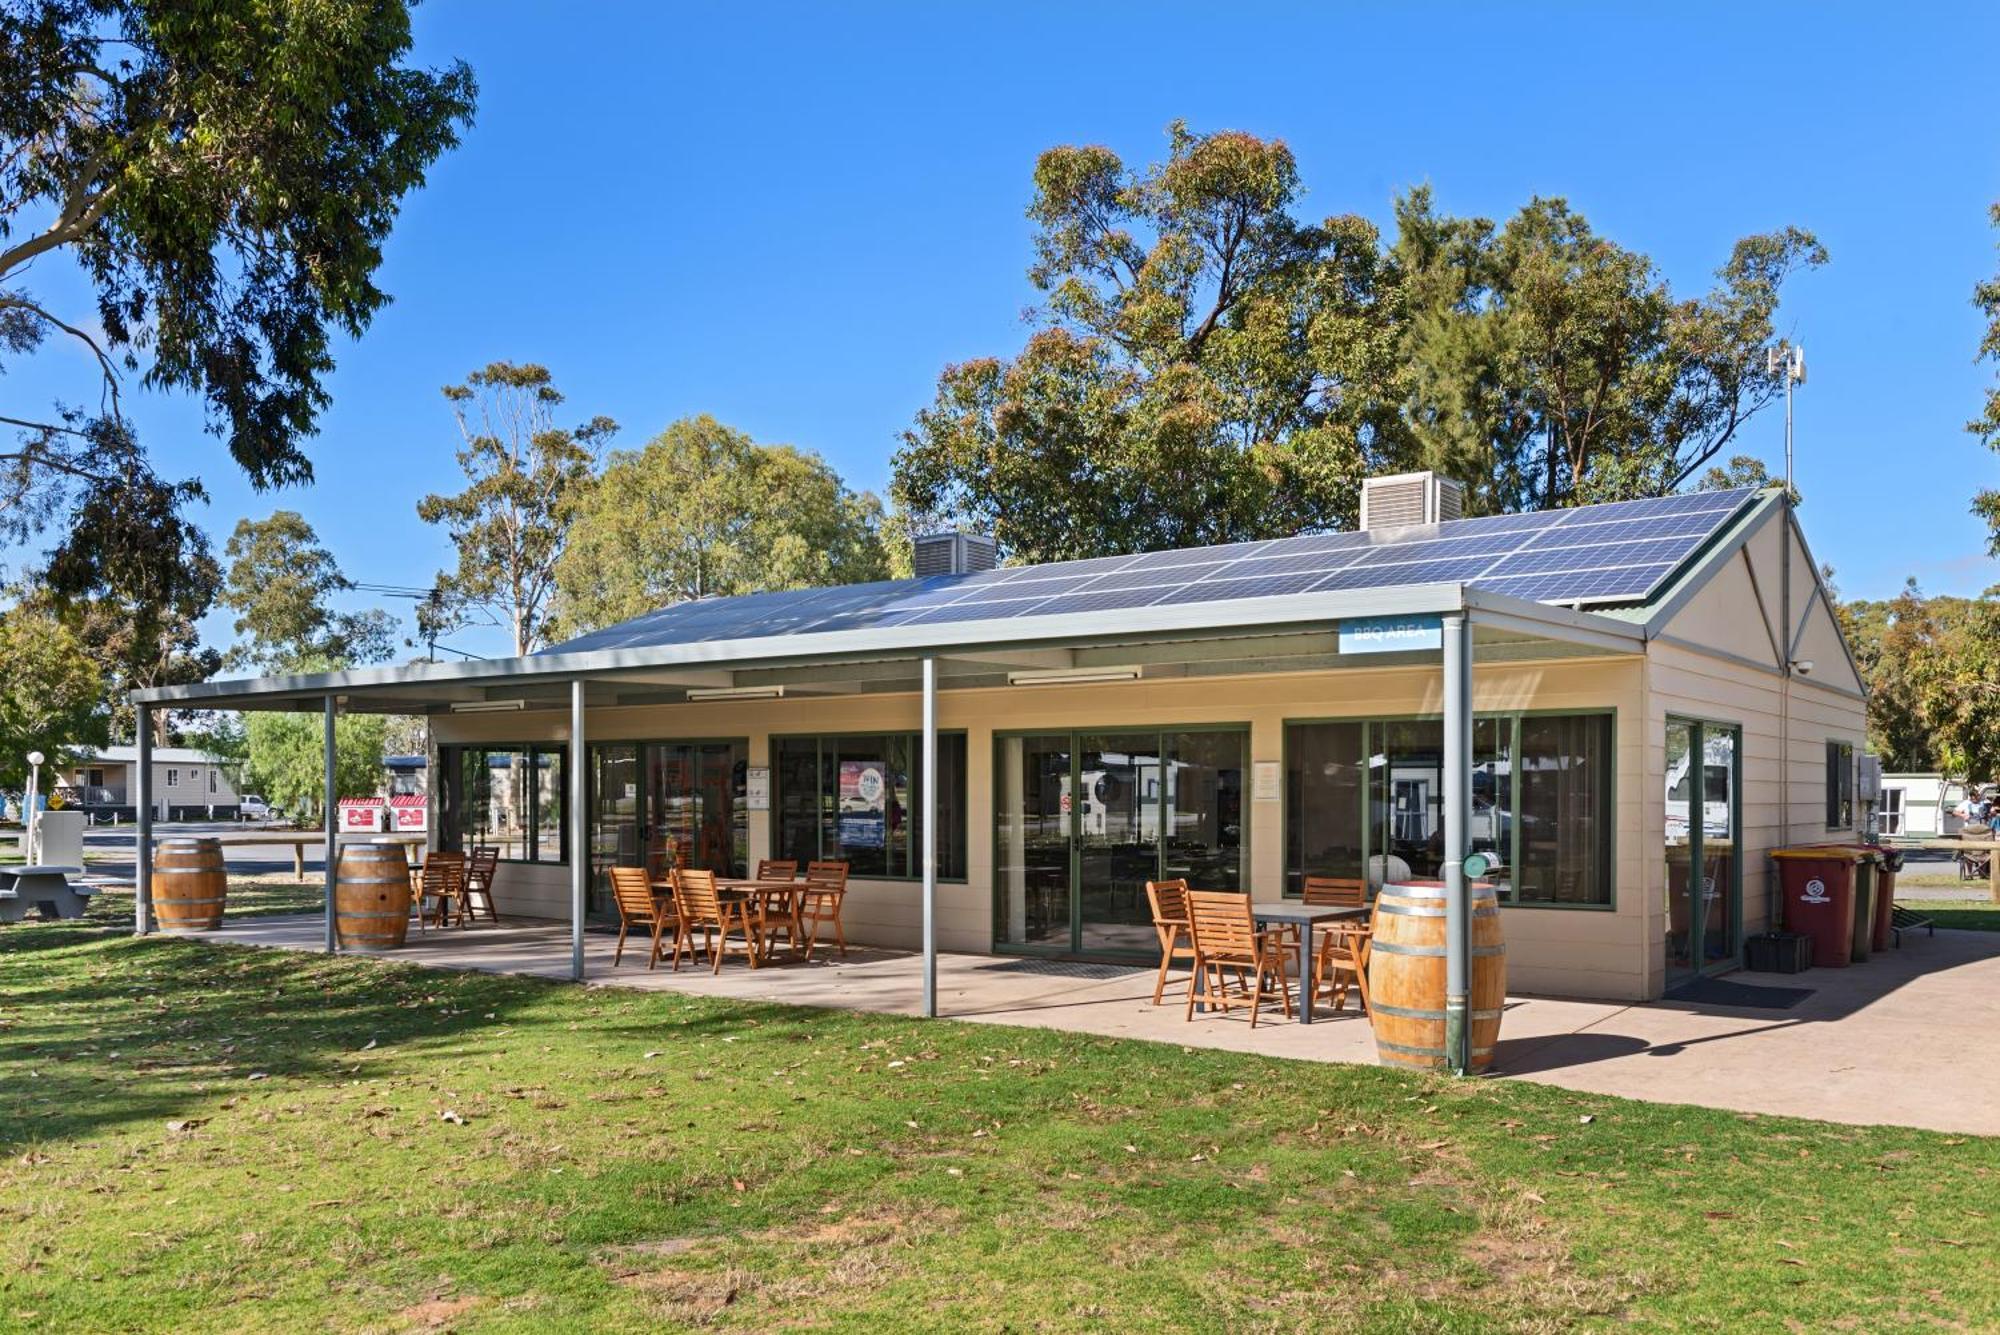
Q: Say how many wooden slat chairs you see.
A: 10